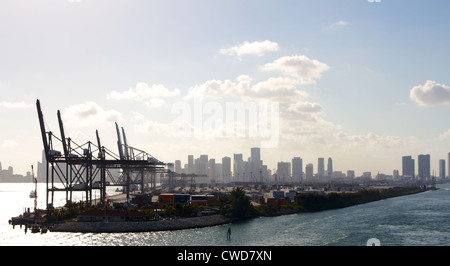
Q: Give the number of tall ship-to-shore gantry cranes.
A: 5